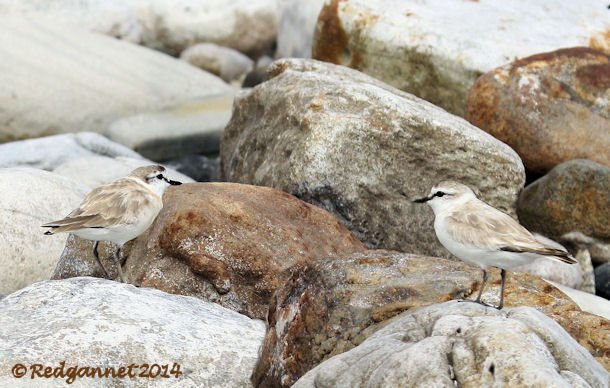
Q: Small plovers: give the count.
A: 2